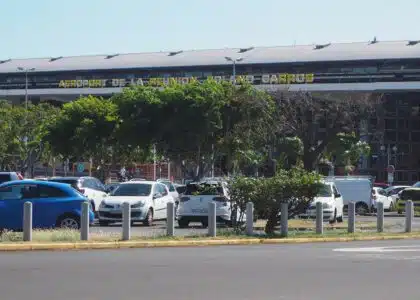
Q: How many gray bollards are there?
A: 11